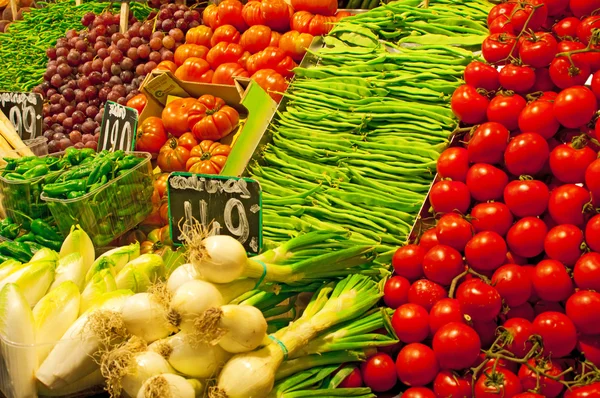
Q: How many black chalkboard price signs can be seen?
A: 3